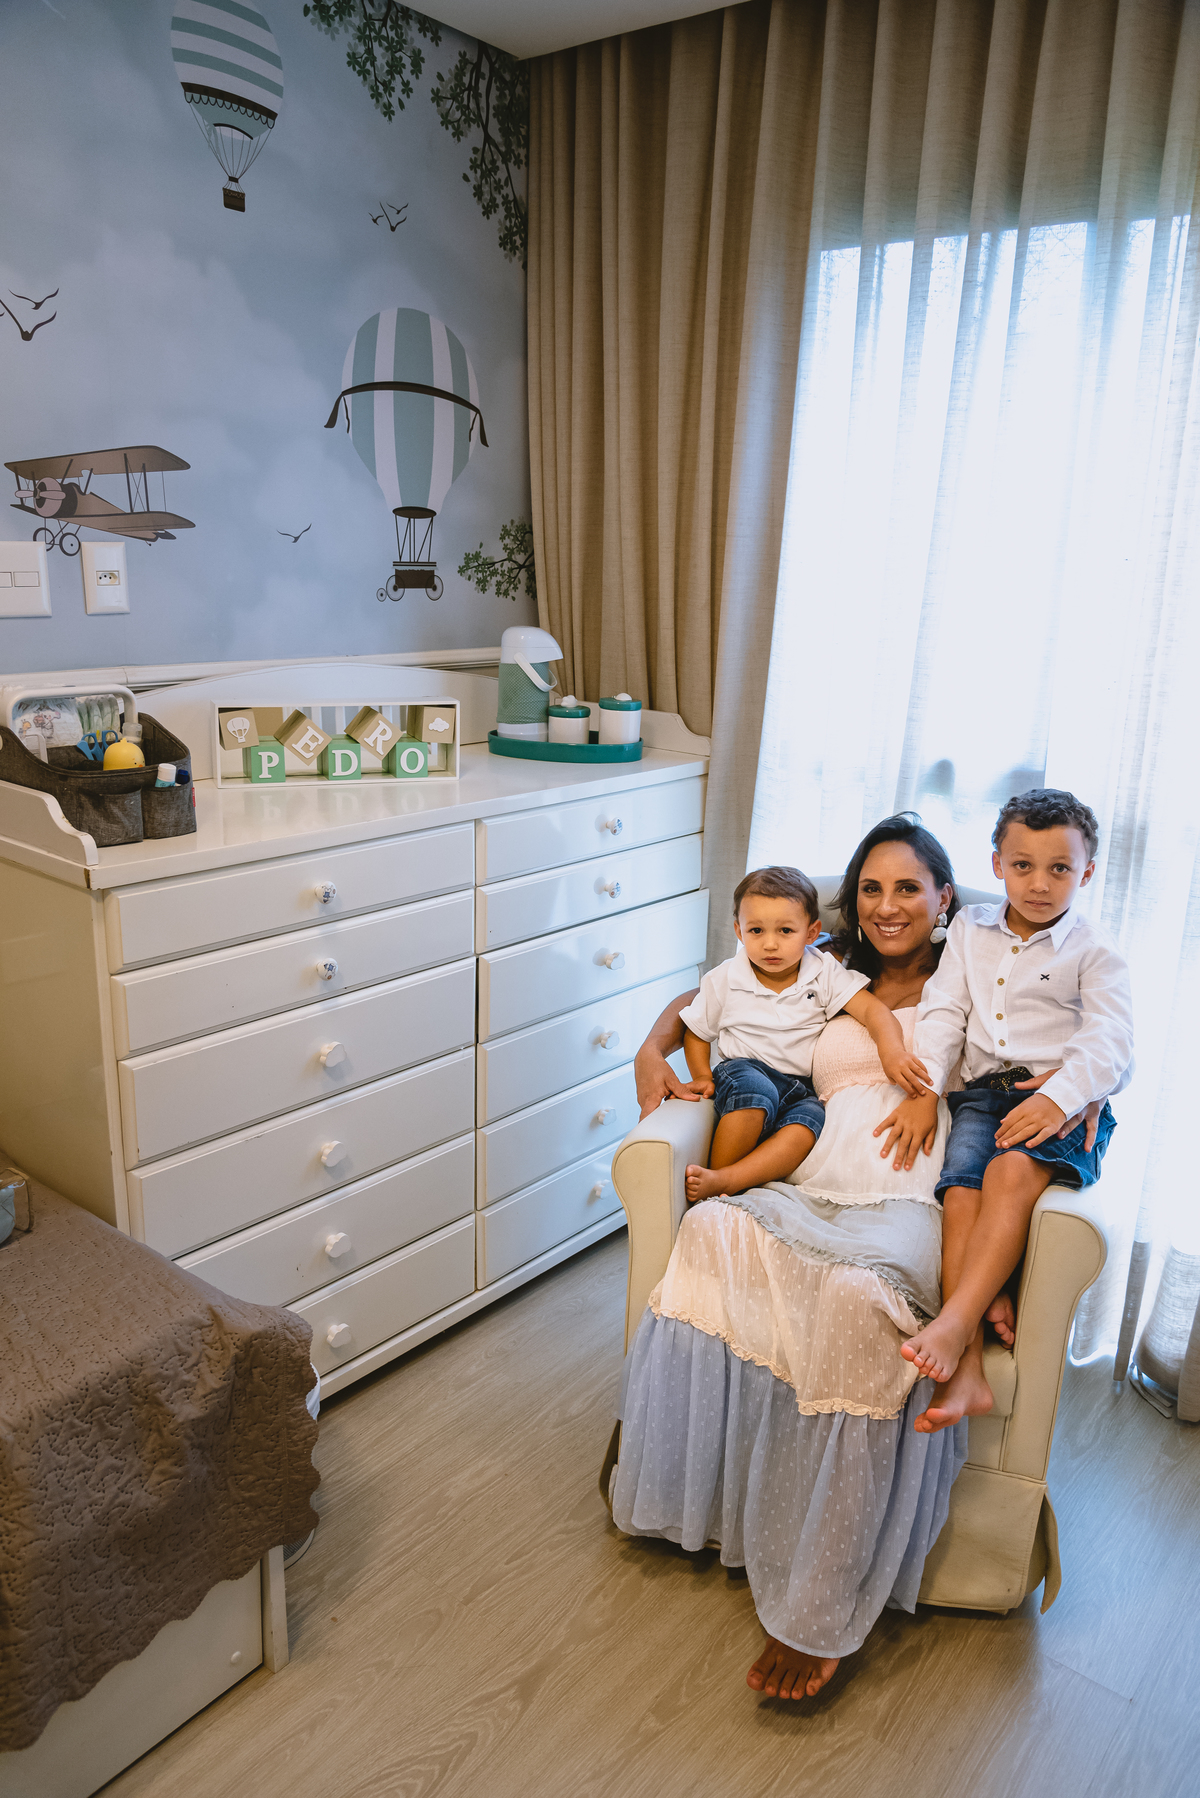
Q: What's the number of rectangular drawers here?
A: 12